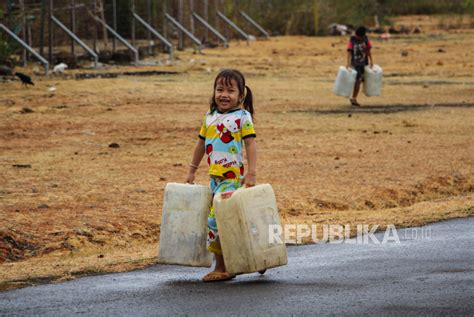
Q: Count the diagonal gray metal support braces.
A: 8